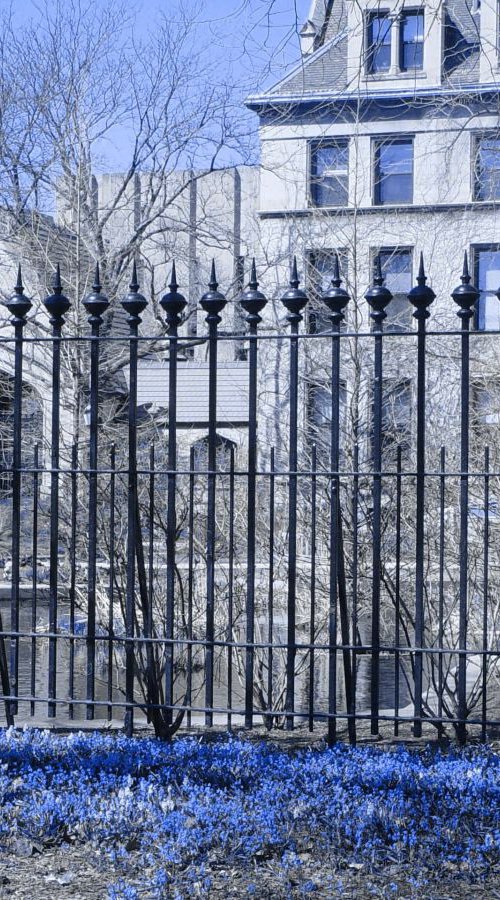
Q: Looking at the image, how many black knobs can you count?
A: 12